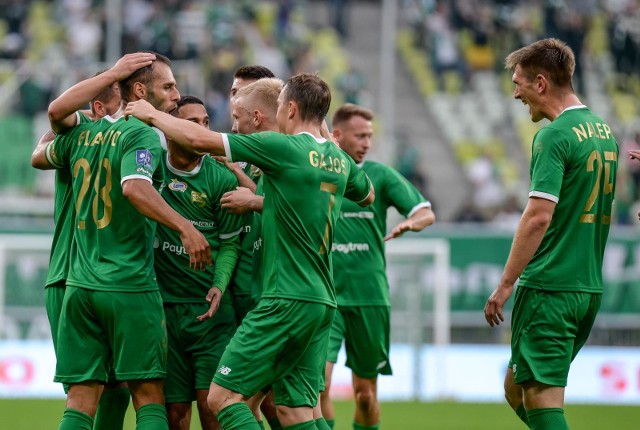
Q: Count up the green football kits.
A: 8